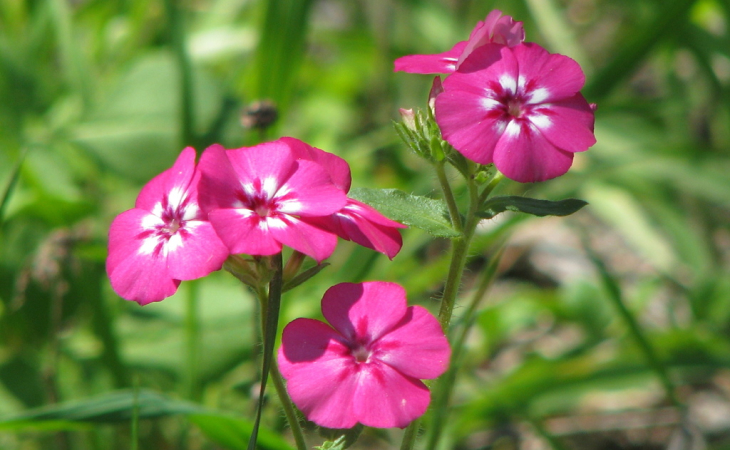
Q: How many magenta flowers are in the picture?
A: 6